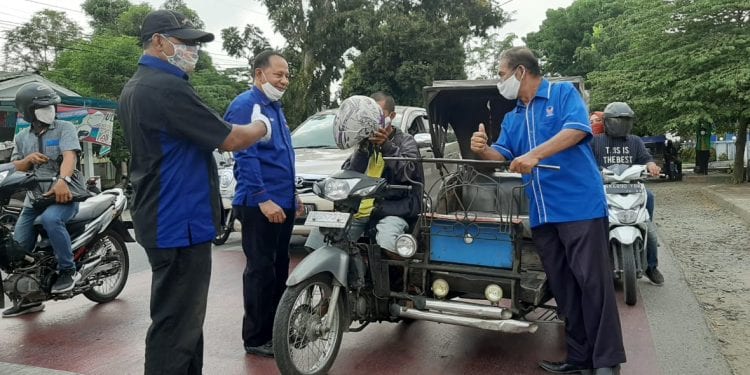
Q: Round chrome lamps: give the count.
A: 3